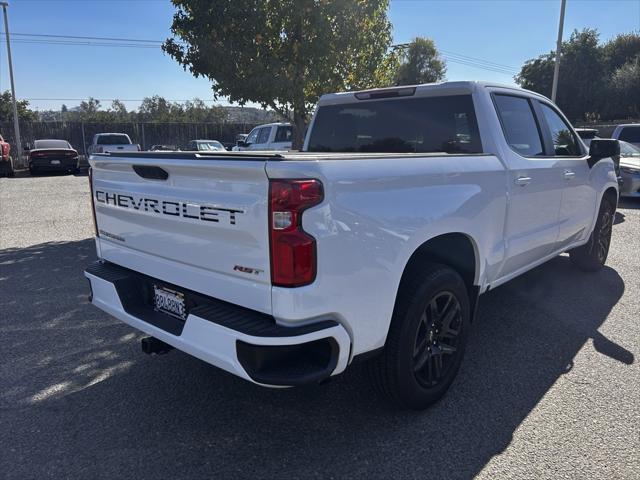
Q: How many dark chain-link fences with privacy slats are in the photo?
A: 1